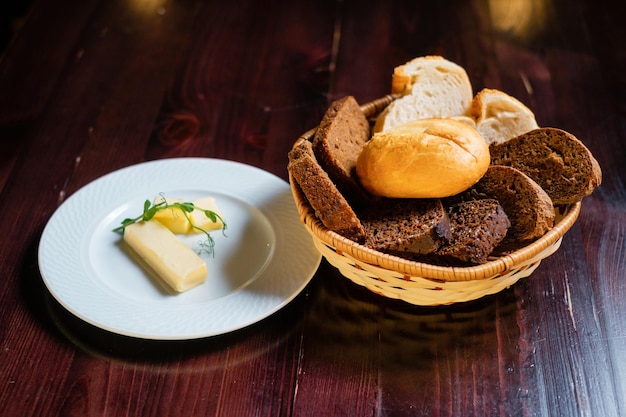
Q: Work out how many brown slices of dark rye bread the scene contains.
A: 6